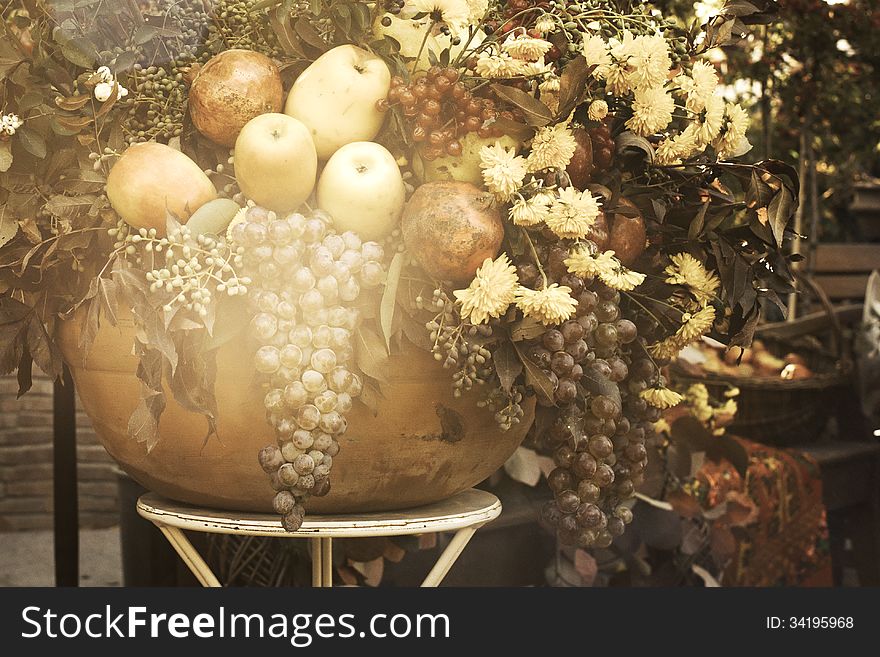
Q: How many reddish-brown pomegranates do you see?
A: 2